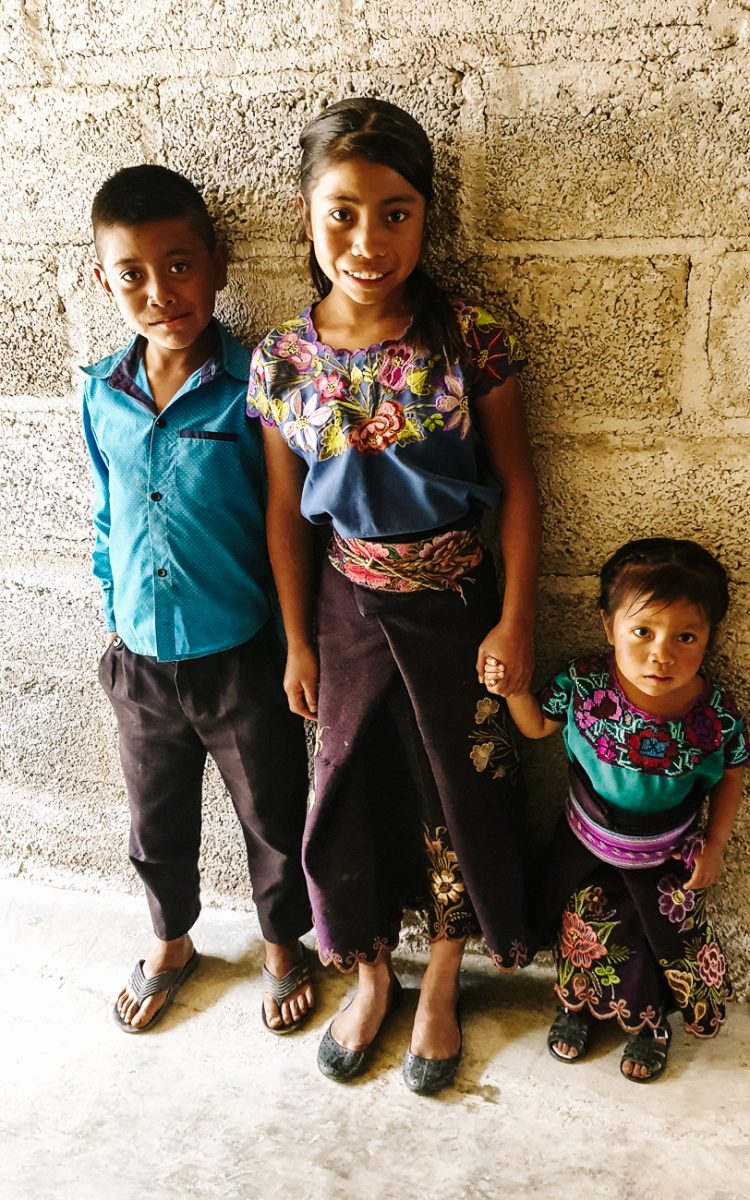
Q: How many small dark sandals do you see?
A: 2